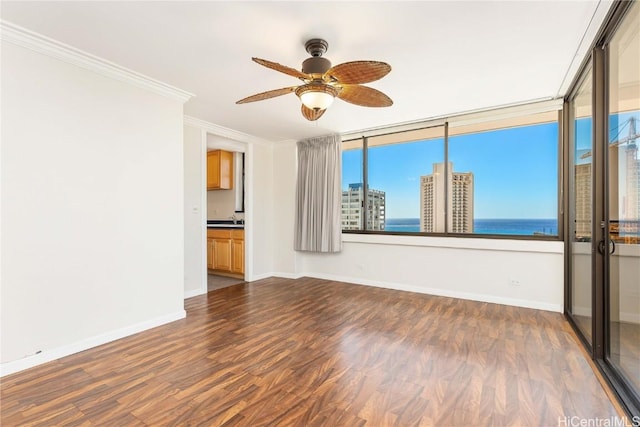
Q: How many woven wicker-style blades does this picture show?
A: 5